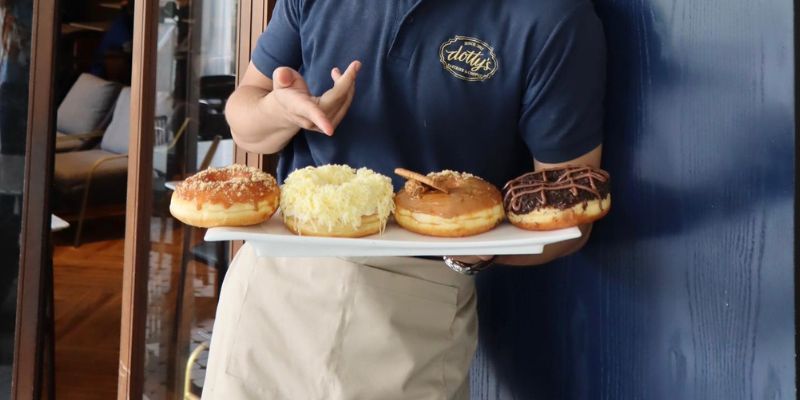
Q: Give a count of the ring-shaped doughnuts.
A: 4